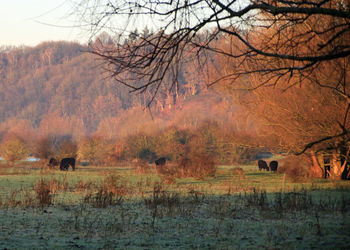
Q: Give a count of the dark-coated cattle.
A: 5